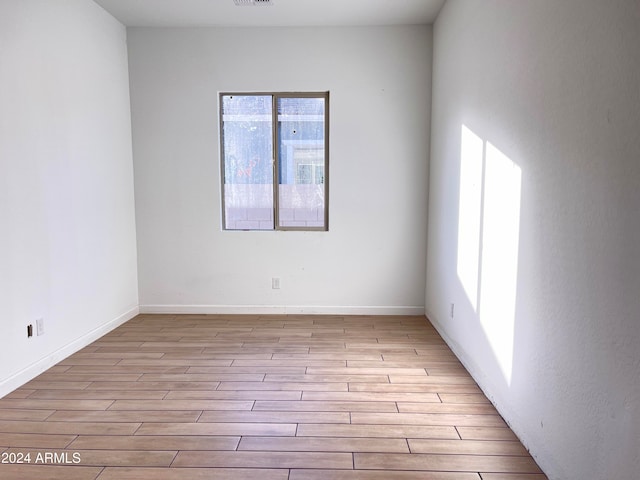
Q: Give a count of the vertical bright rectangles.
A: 2